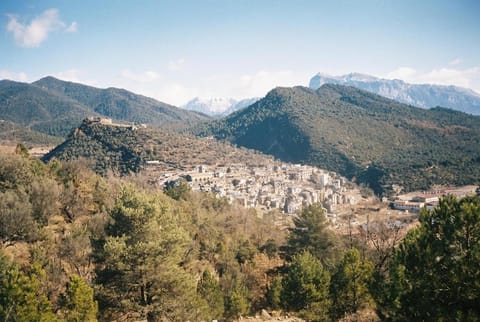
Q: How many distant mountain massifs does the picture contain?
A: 2